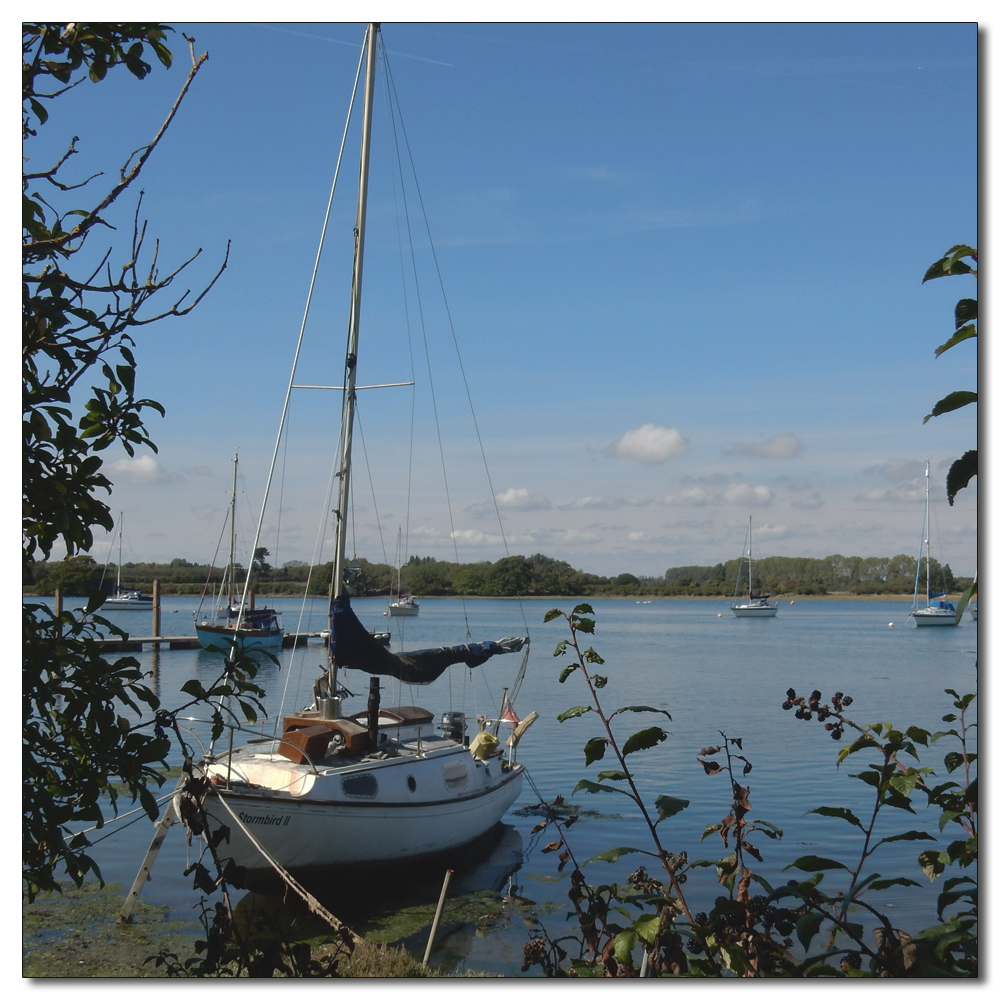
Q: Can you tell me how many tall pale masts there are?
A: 6